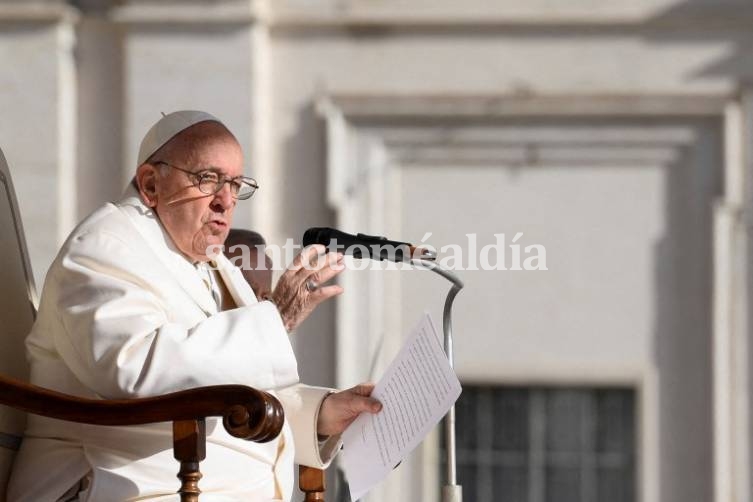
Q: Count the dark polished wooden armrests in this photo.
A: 1